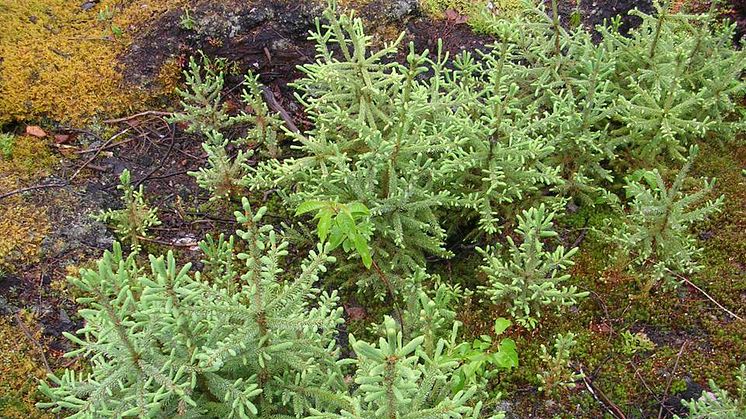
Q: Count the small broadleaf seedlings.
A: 2